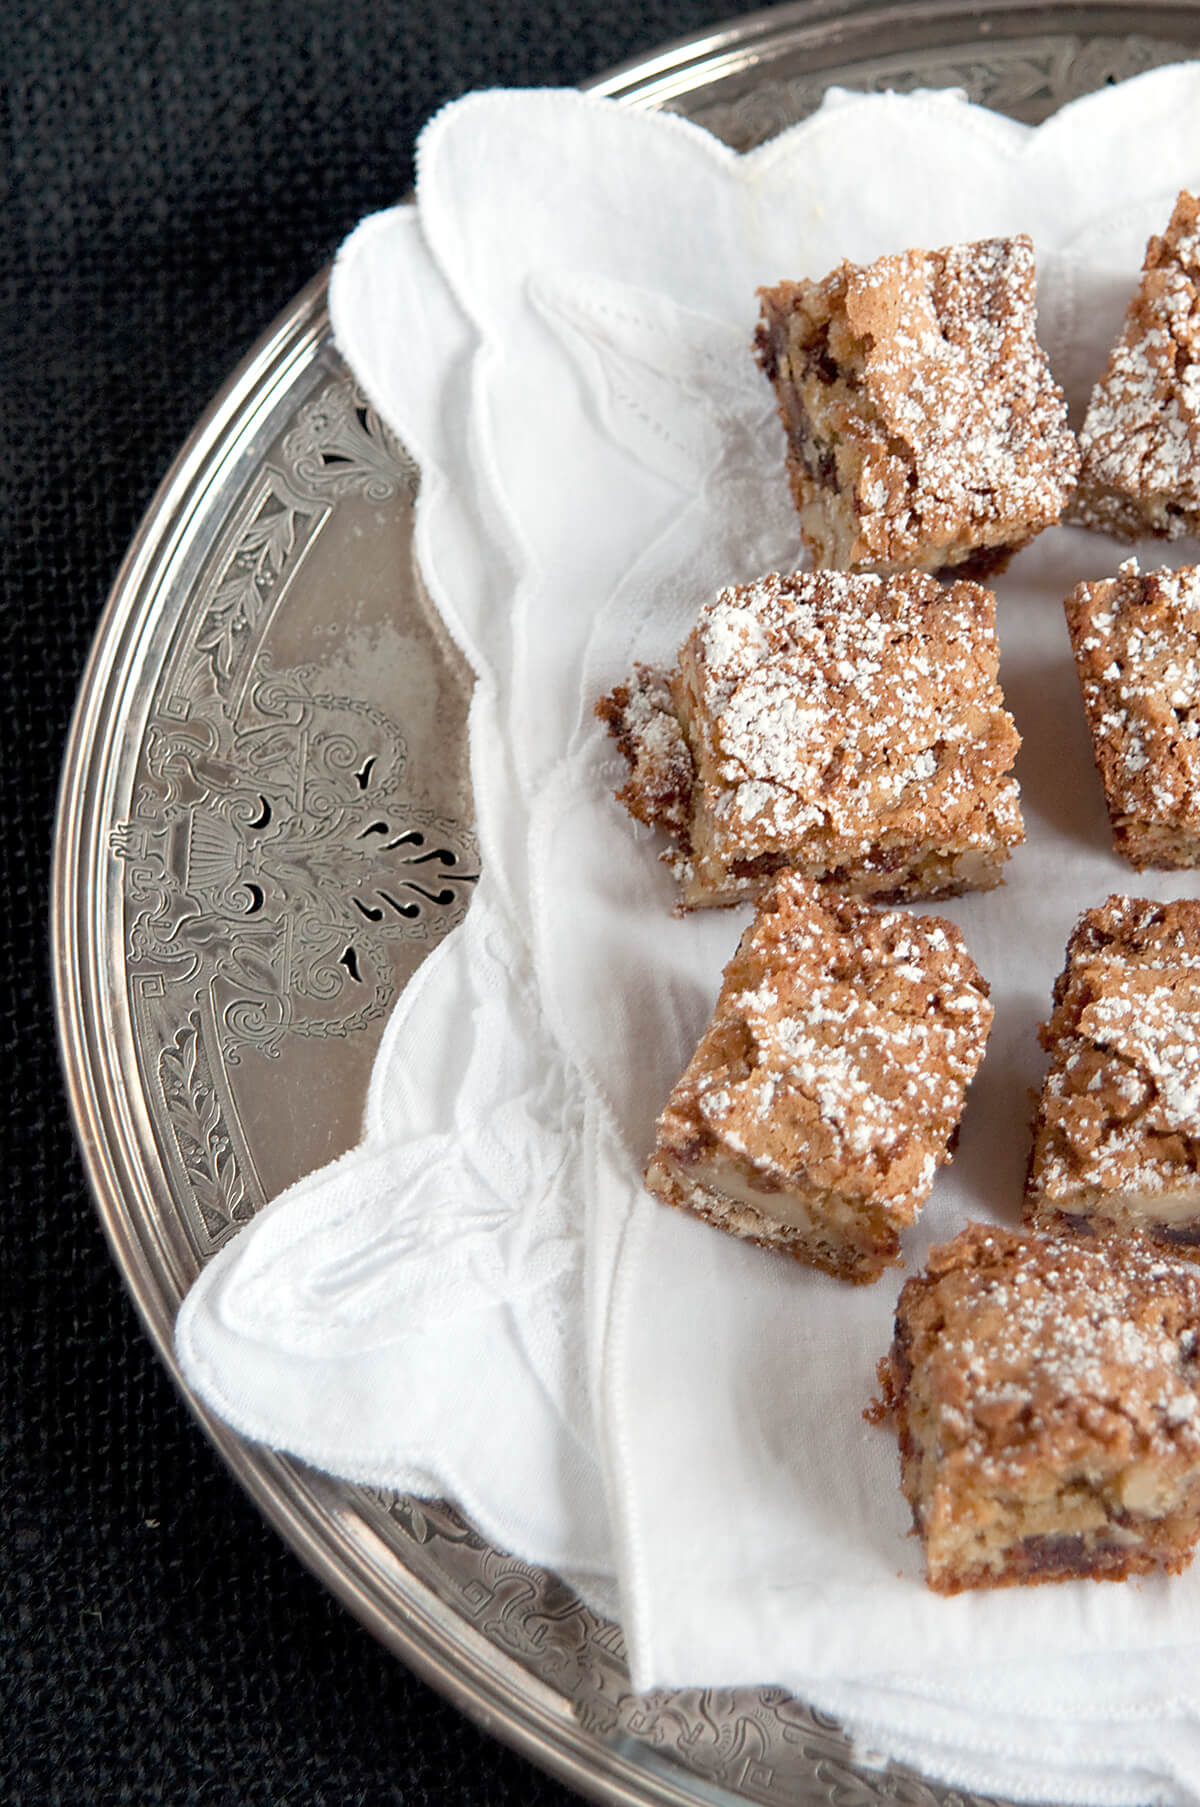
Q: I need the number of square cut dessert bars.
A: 7